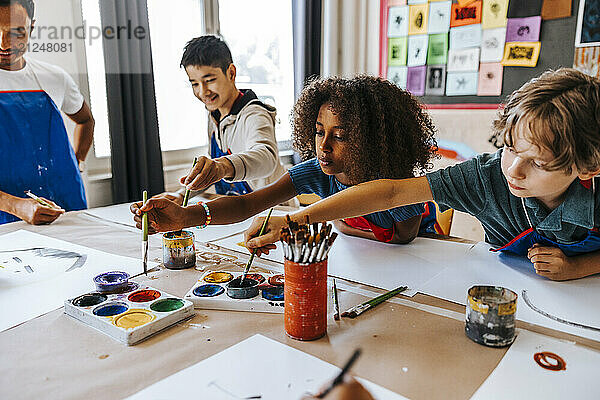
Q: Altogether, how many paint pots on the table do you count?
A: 12